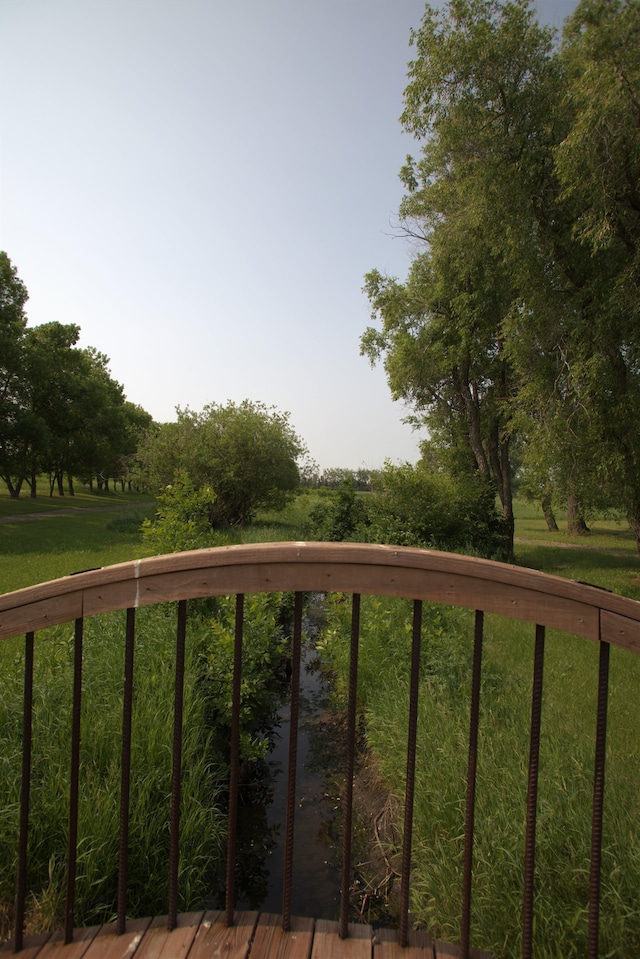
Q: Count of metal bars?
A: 11